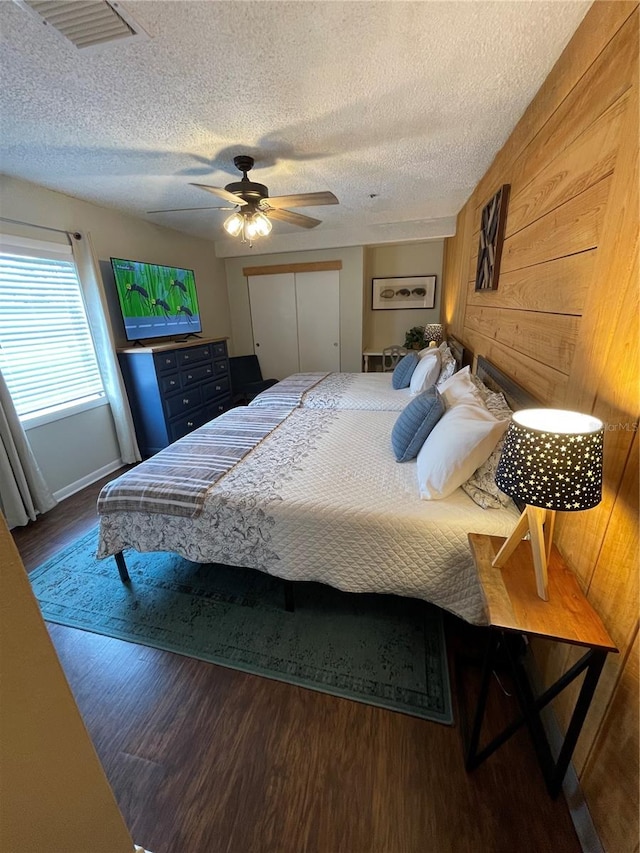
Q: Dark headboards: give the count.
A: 2